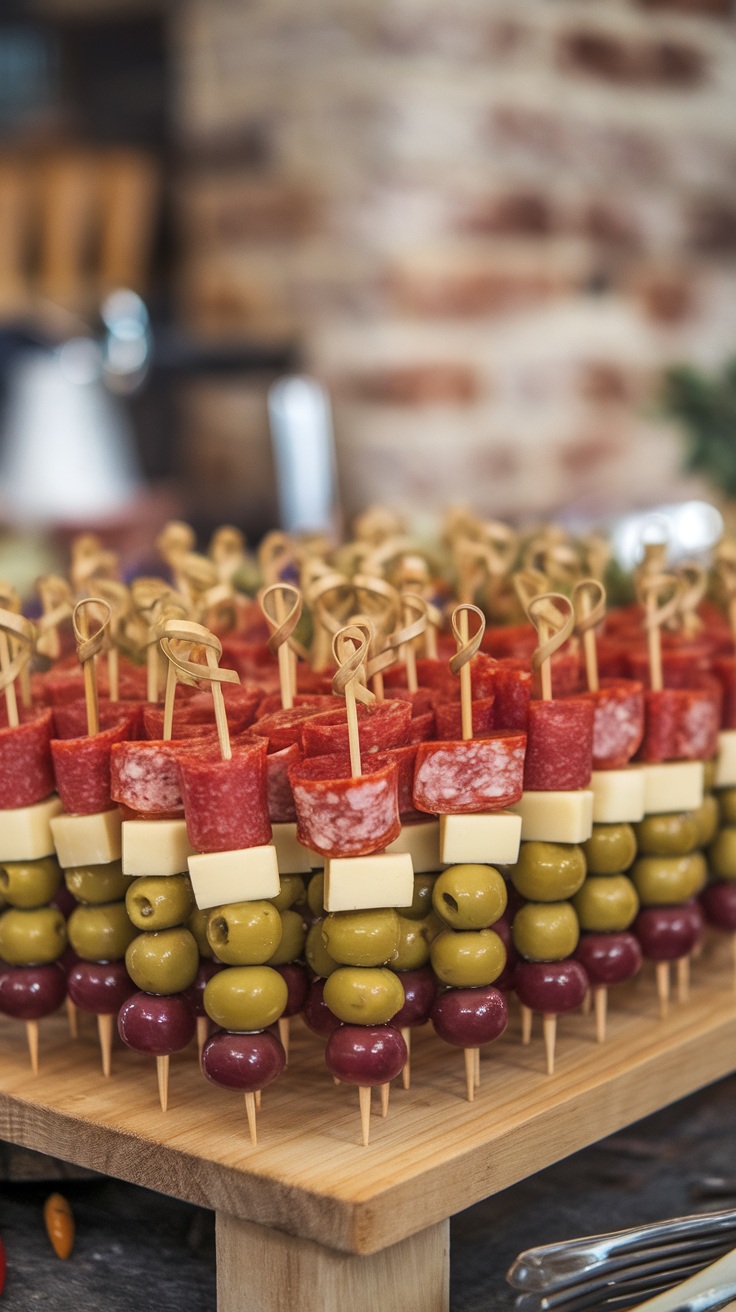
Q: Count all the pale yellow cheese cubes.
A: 12